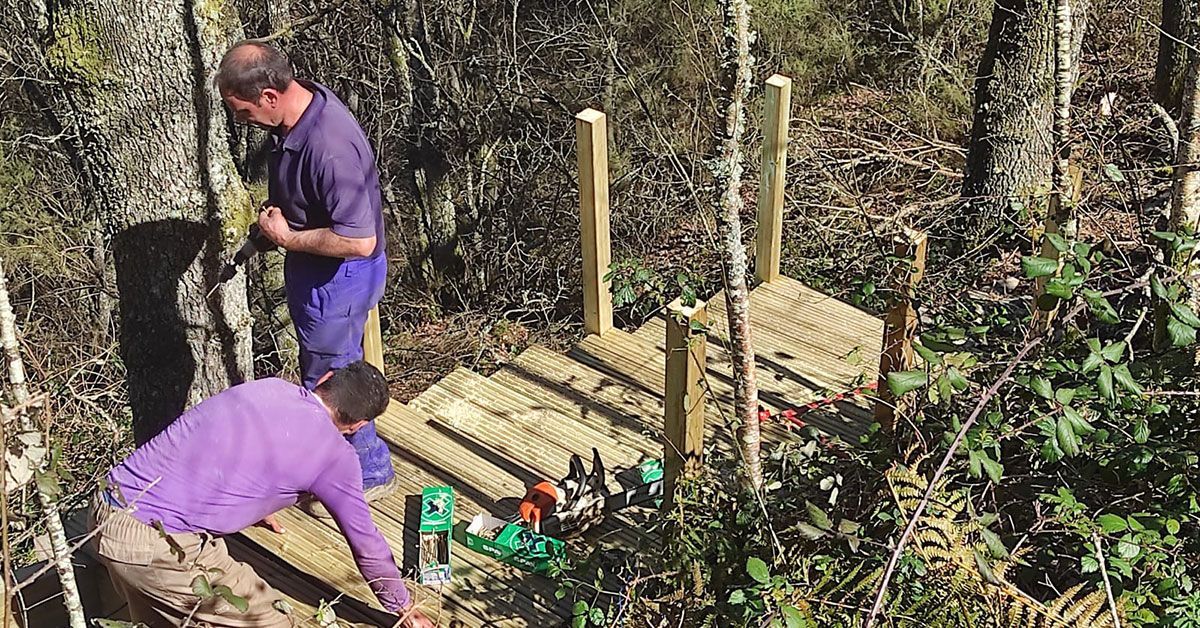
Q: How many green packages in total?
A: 3